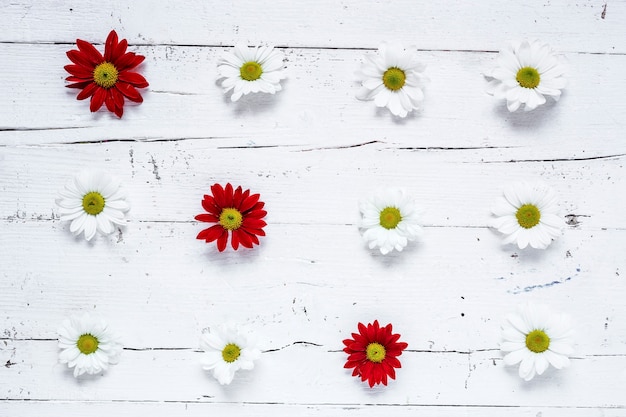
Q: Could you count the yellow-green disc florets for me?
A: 12